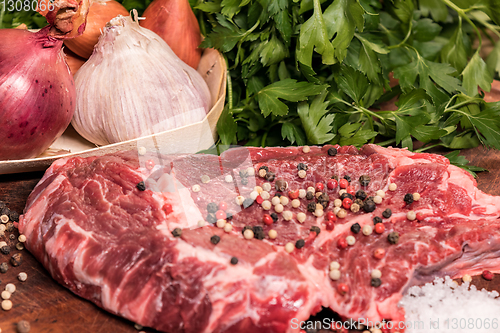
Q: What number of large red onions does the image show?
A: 1